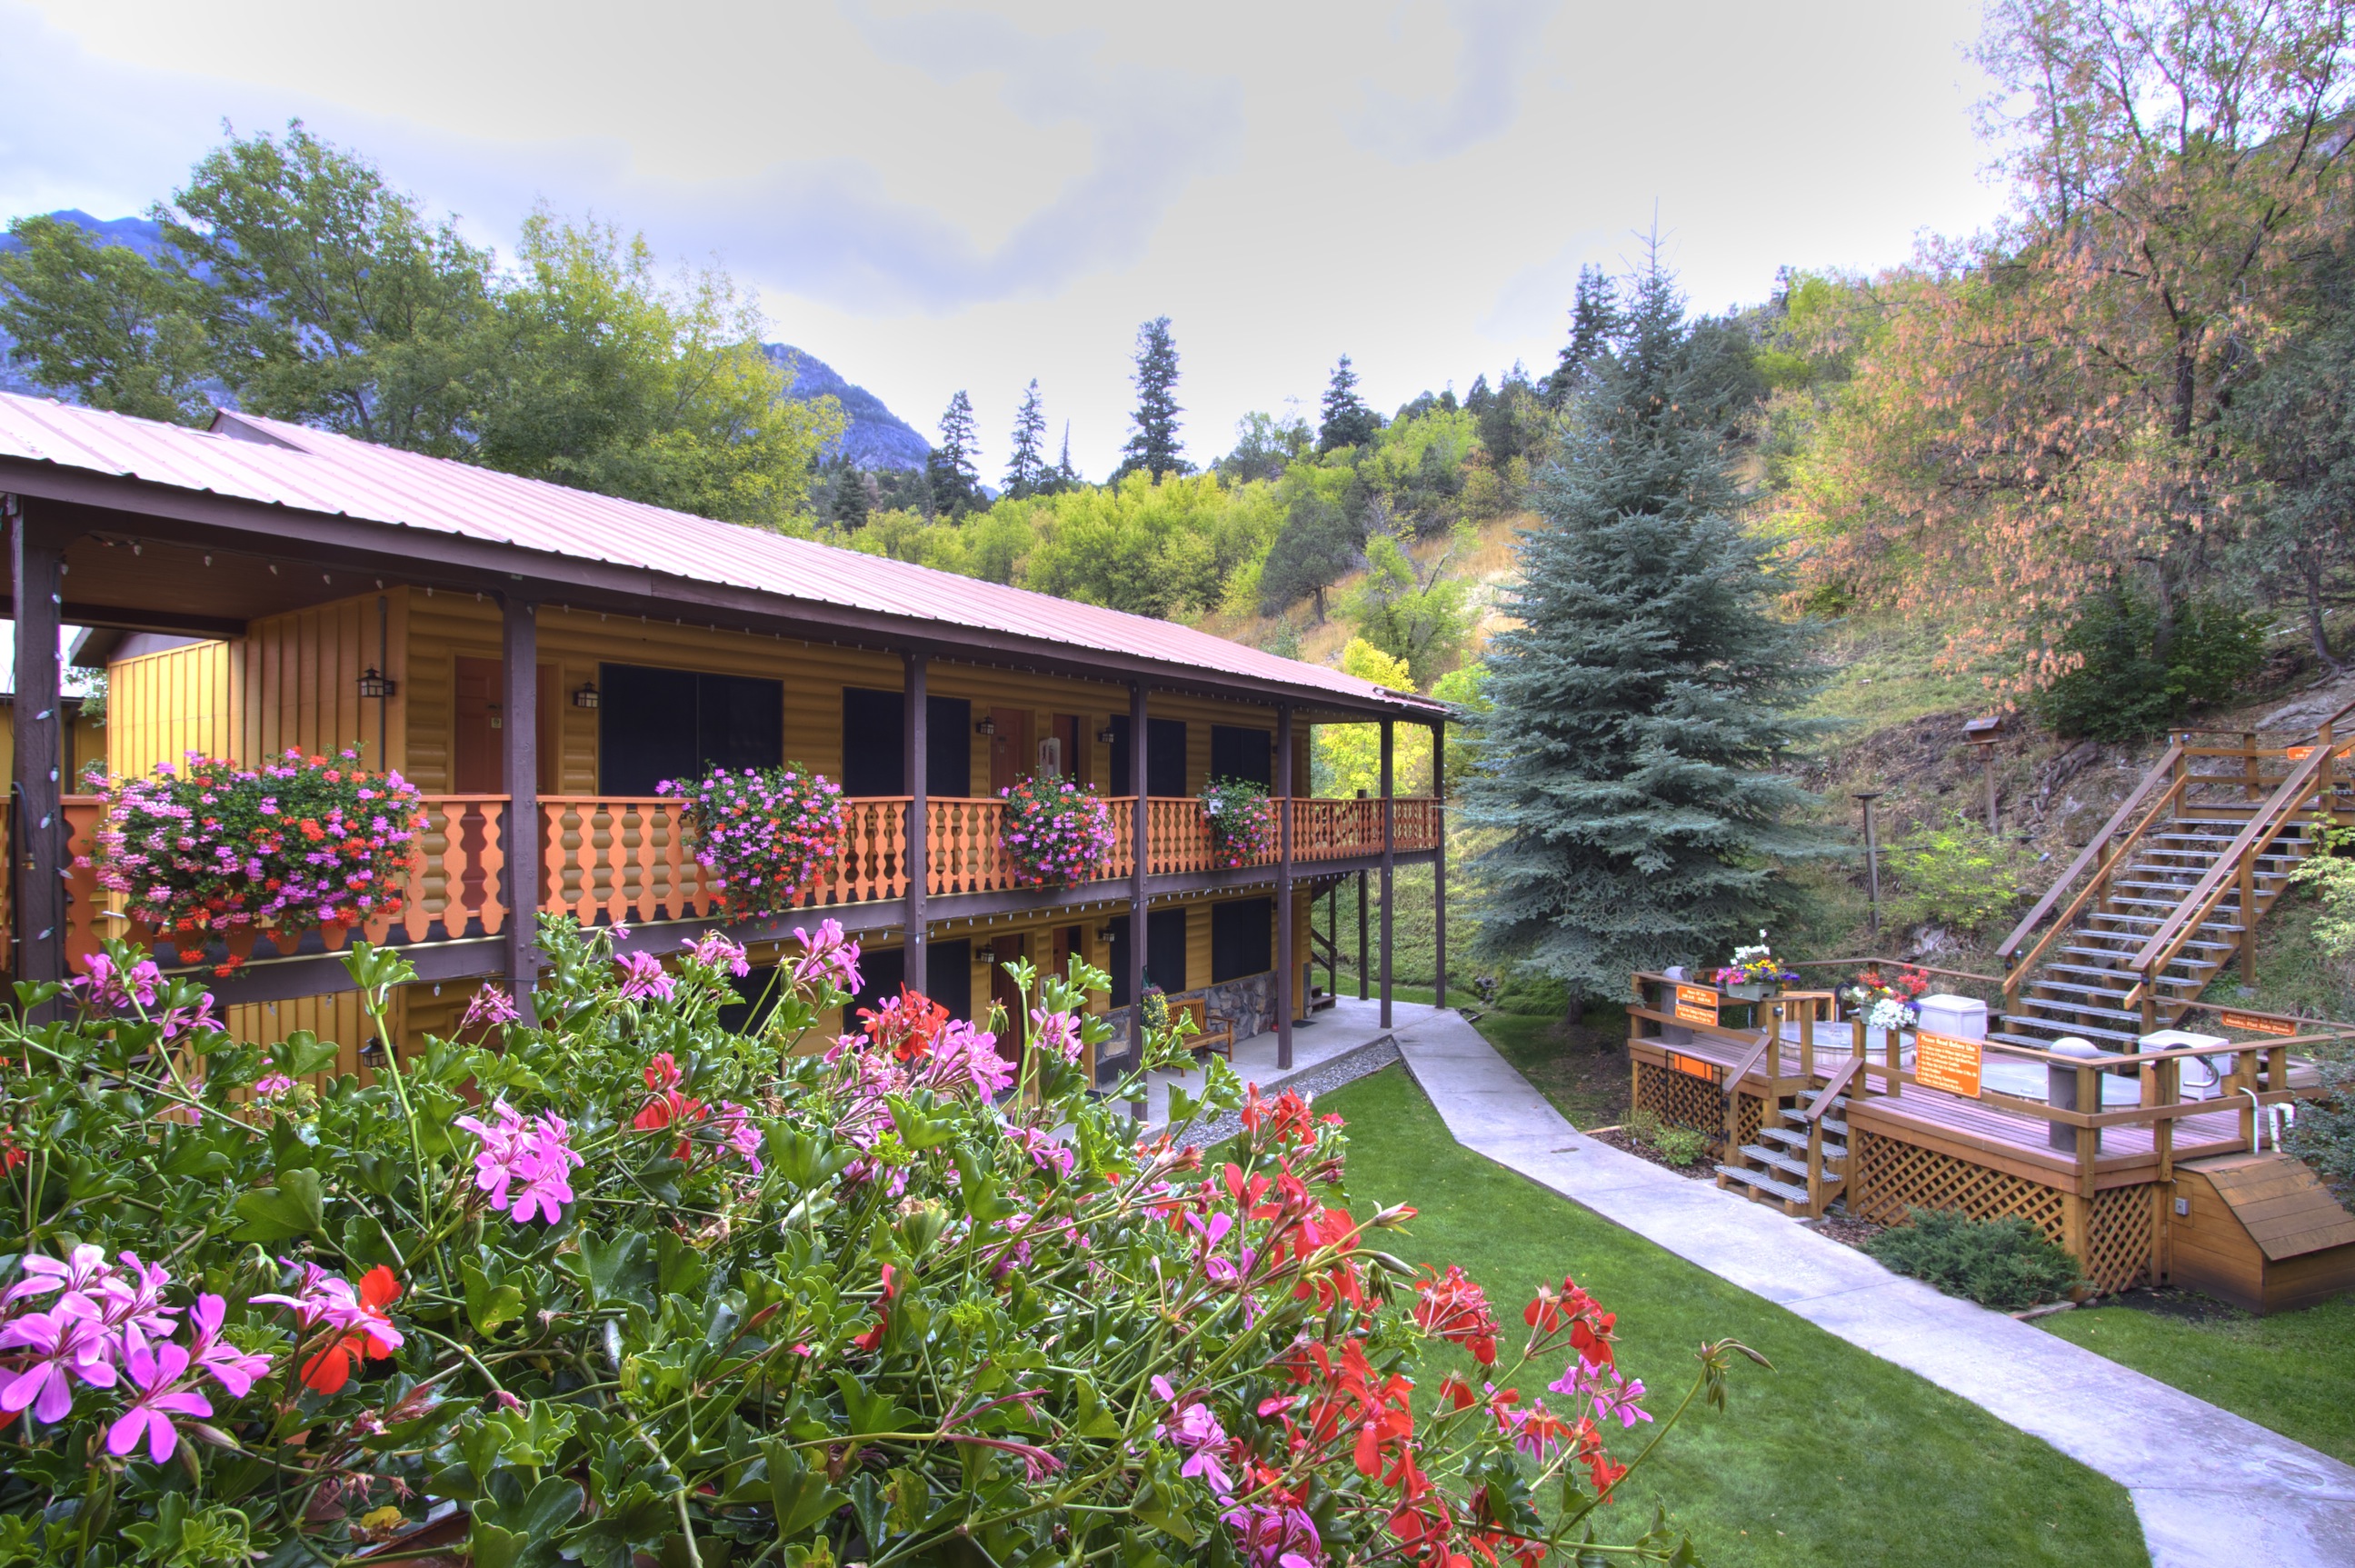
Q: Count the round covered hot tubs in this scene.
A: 2